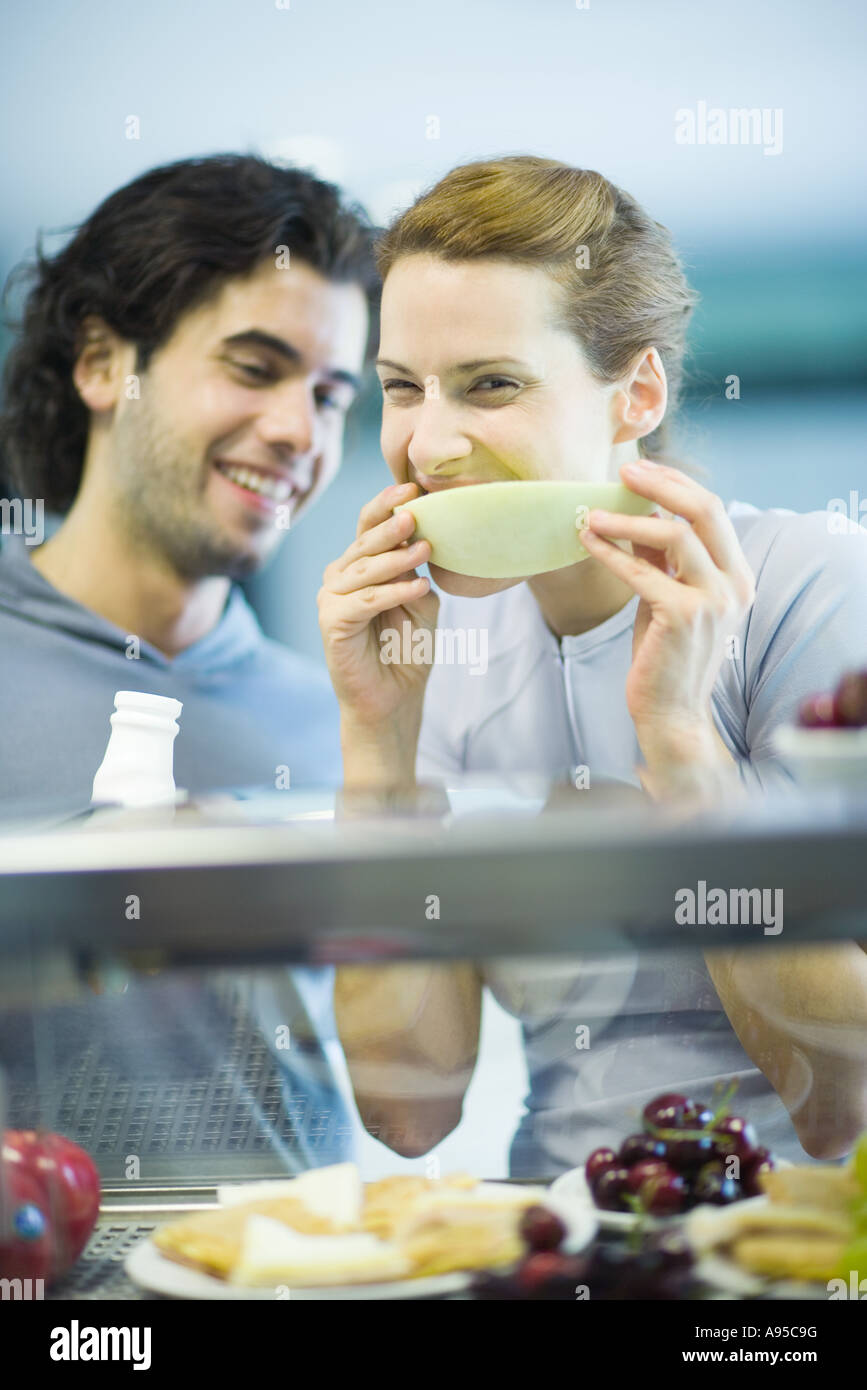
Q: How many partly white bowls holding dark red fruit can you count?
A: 2